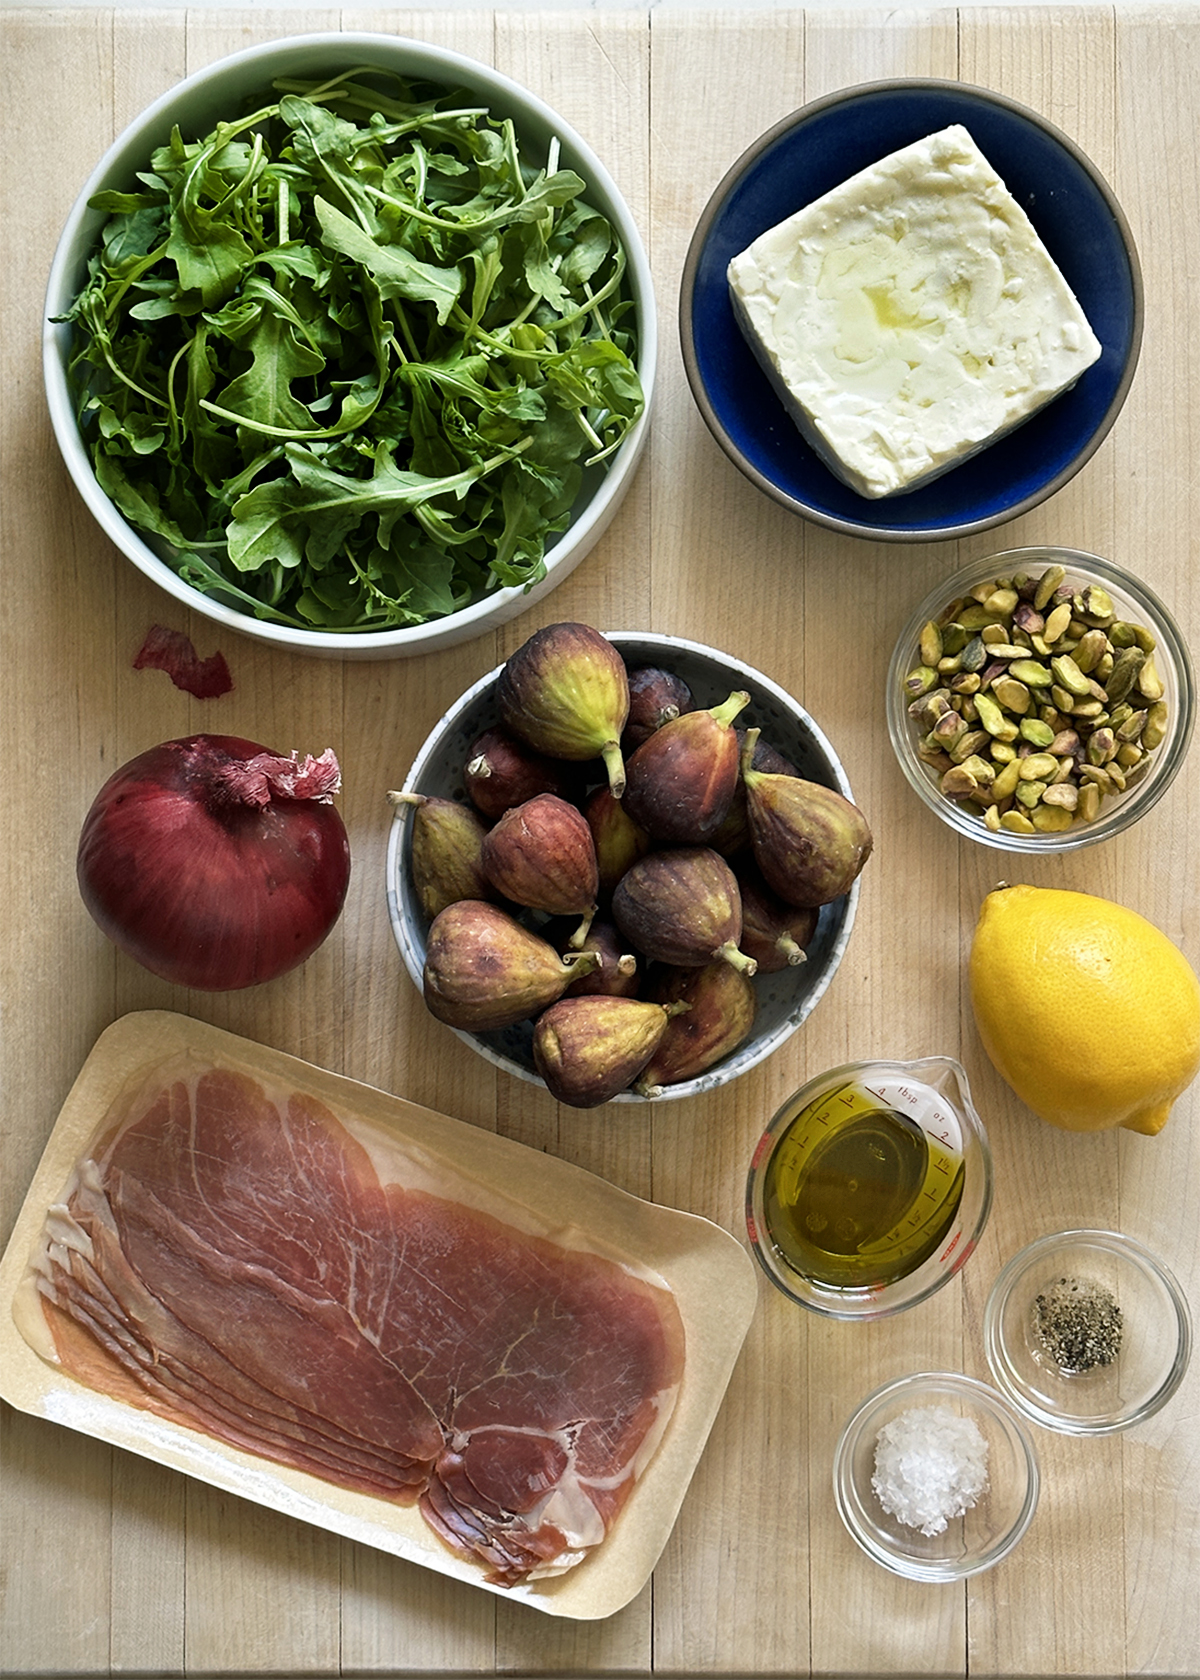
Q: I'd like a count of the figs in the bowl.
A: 15